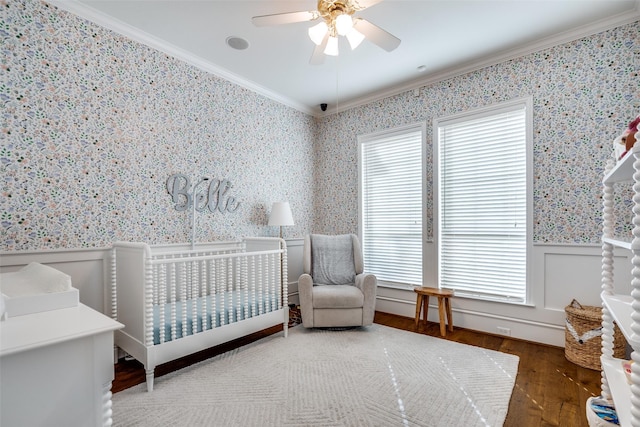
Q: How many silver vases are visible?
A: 0